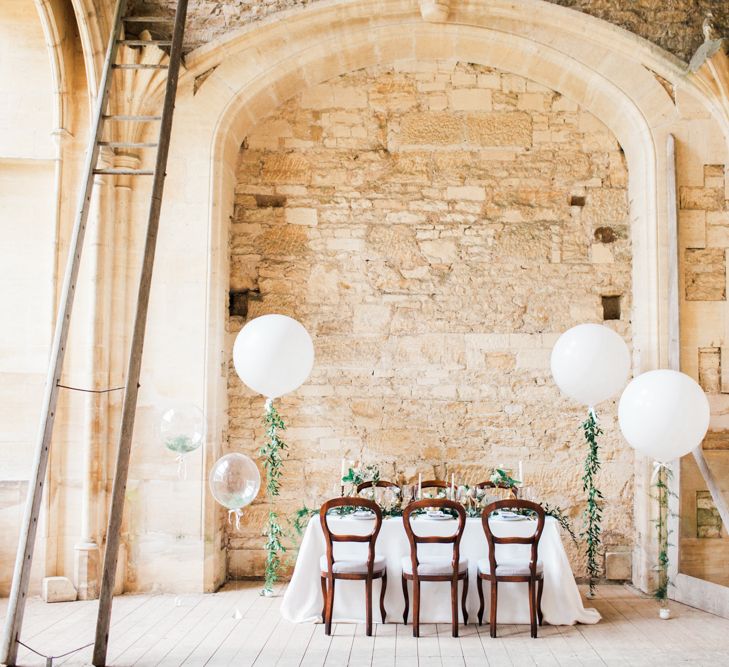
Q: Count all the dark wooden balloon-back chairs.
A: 6